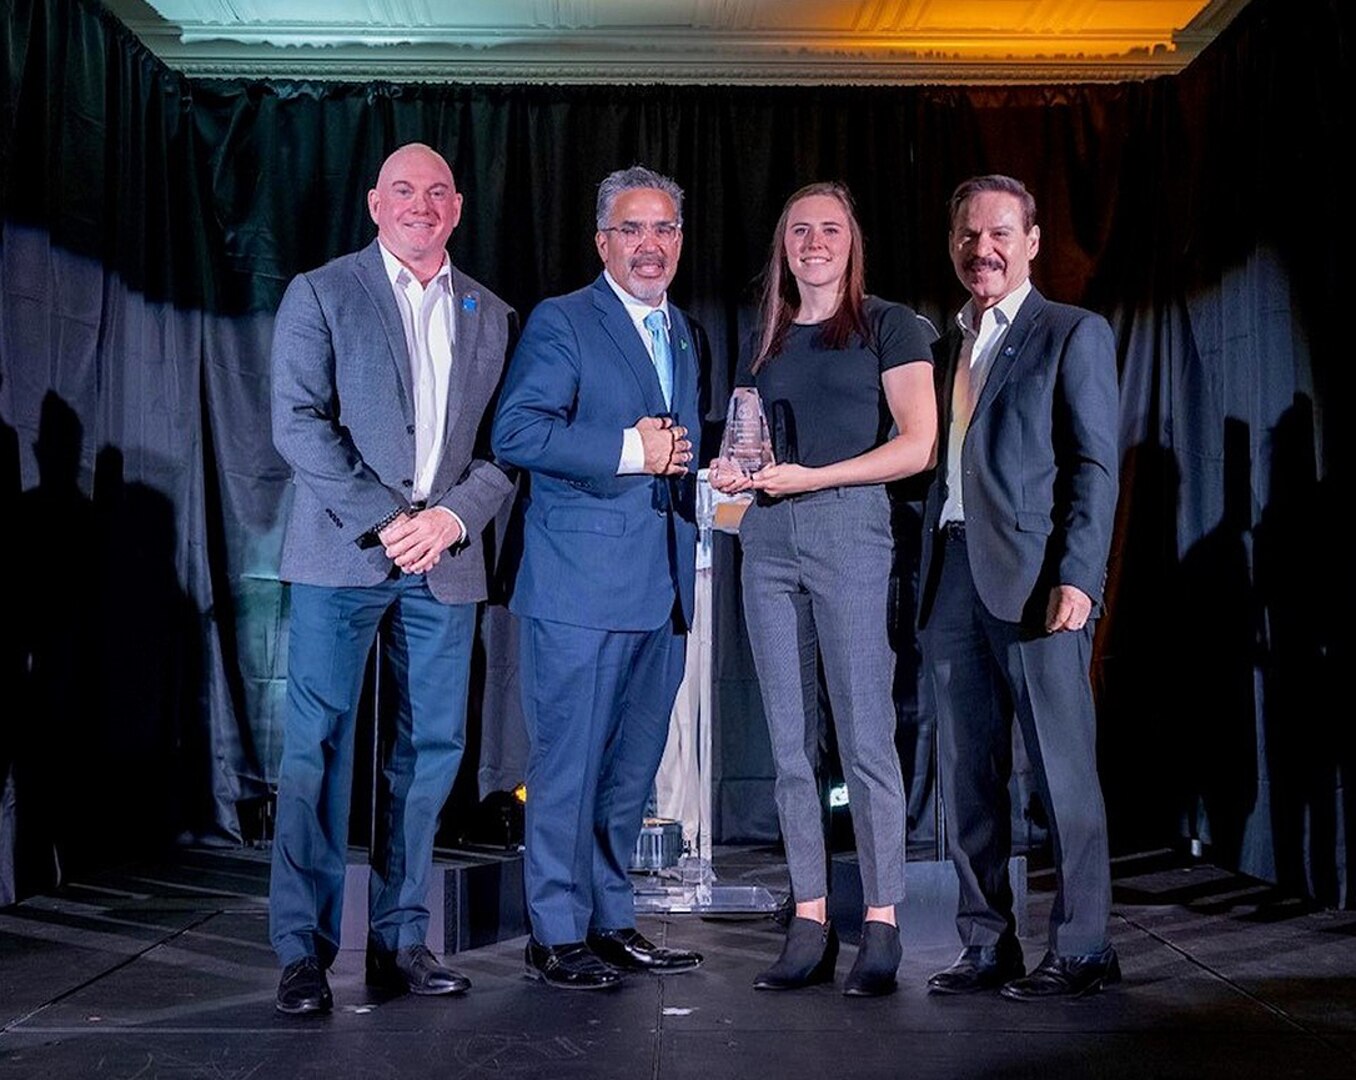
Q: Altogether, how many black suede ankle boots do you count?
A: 2